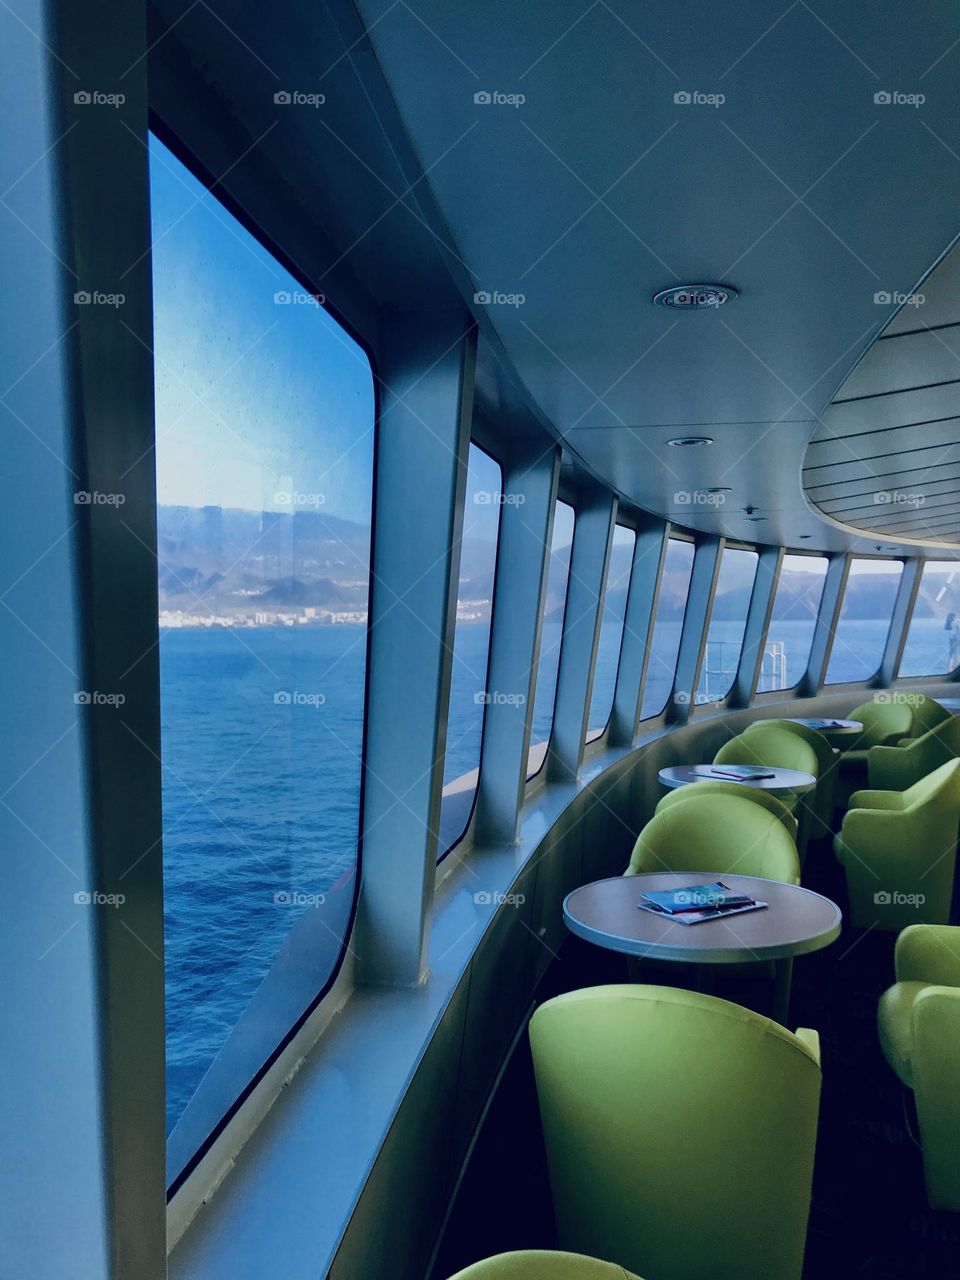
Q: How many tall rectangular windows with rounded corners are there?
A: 9